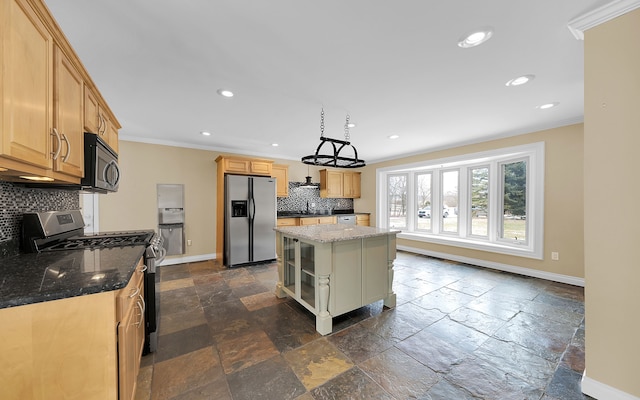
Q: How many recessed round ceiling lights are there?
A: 8